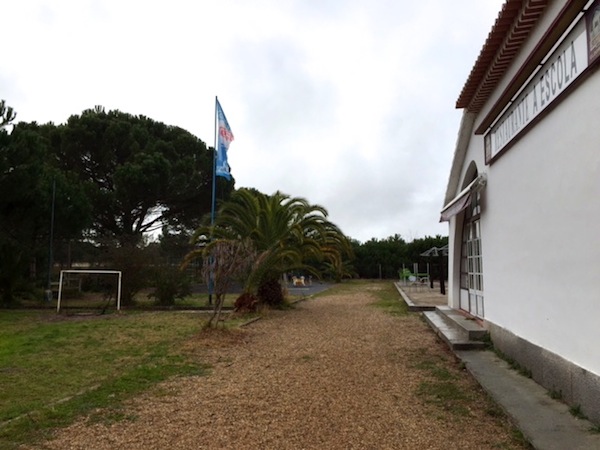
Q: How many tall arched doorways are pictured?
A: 1